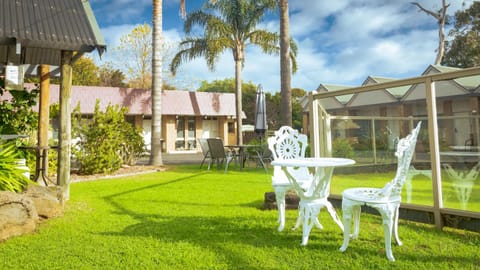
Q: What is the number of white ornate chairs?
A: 2